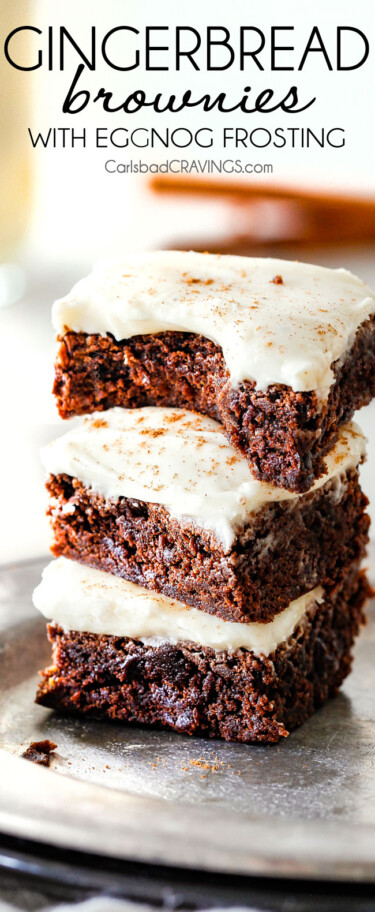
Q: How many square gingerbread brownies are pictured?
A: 3